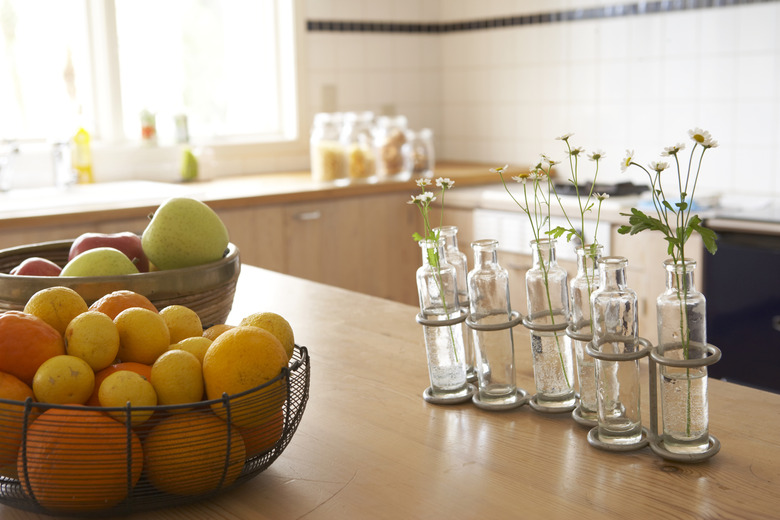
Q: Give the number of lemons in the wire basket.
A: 9